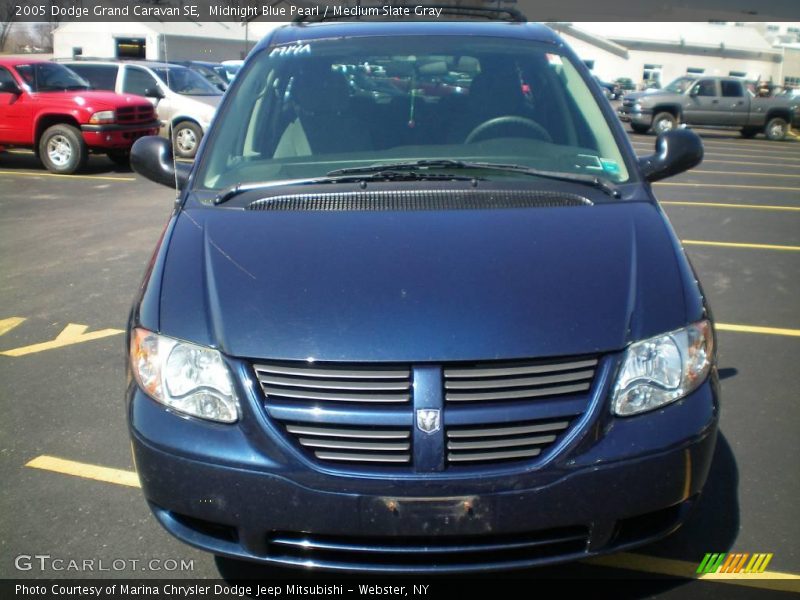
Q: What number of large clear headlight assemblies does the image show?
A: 2